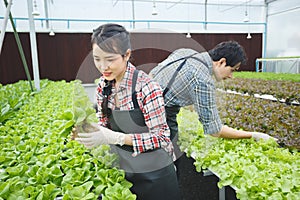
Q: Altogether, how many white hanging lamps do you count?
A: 6